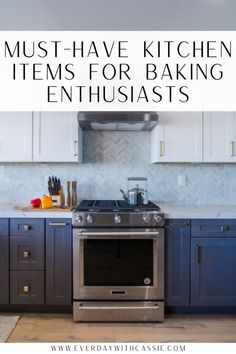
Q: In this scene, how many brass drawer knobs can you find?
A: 4